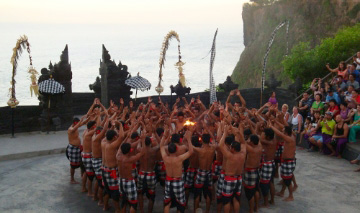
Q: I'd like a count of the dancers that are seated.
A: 0